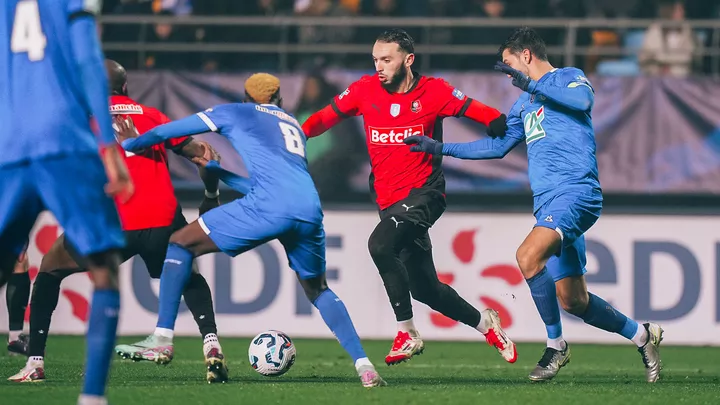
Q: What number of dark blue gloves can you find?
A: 2